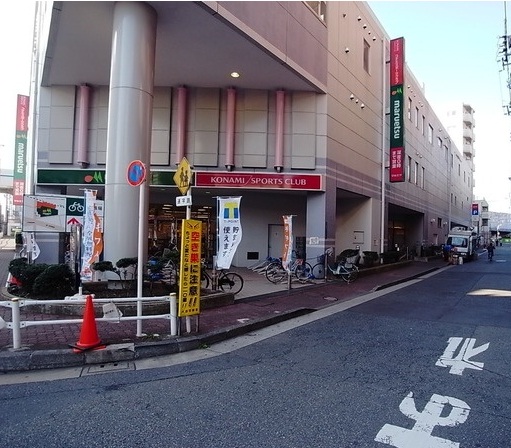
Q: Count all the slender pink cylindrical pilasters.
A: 4